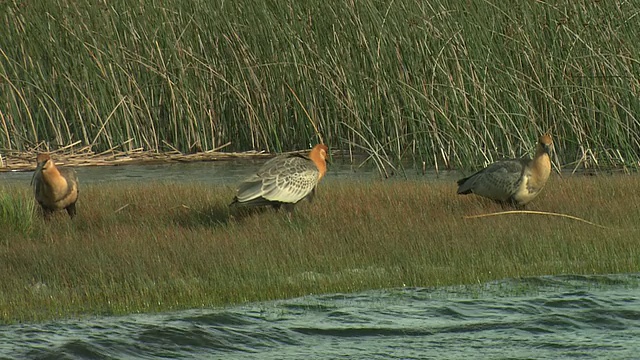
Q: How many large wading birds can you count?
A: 3